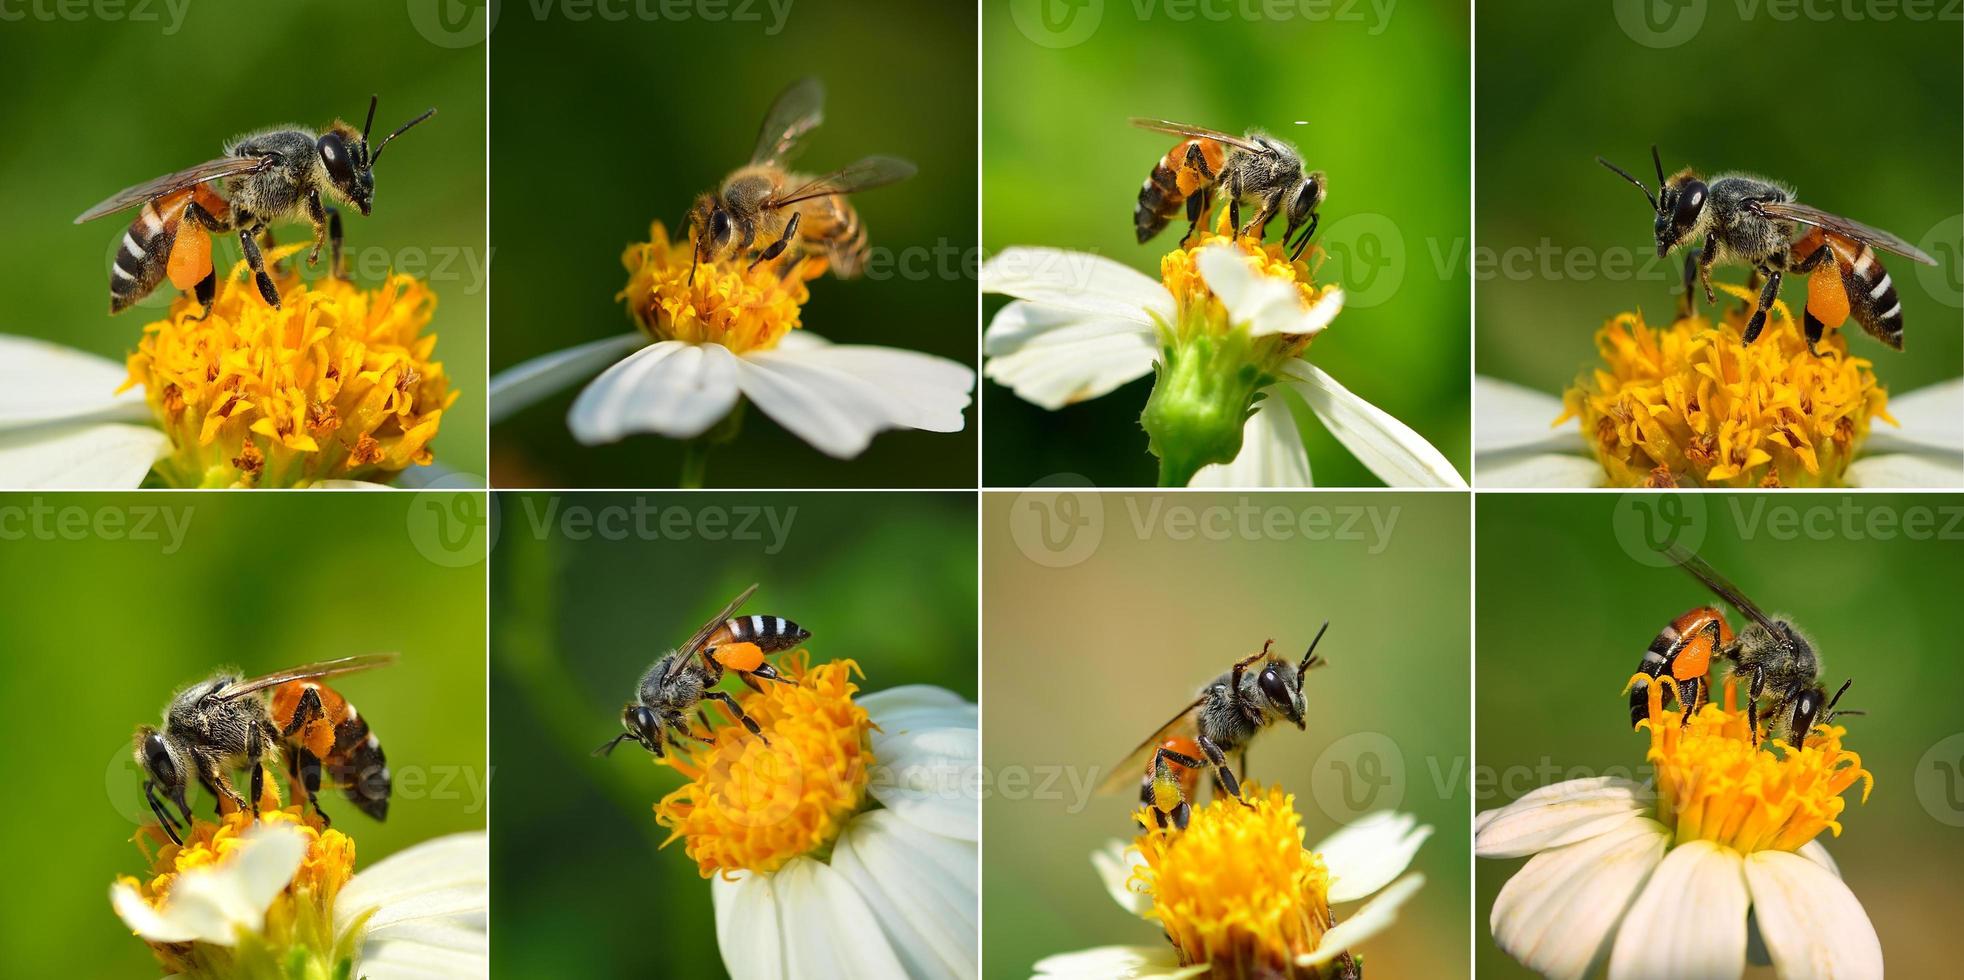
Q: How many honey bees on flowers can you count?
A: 8